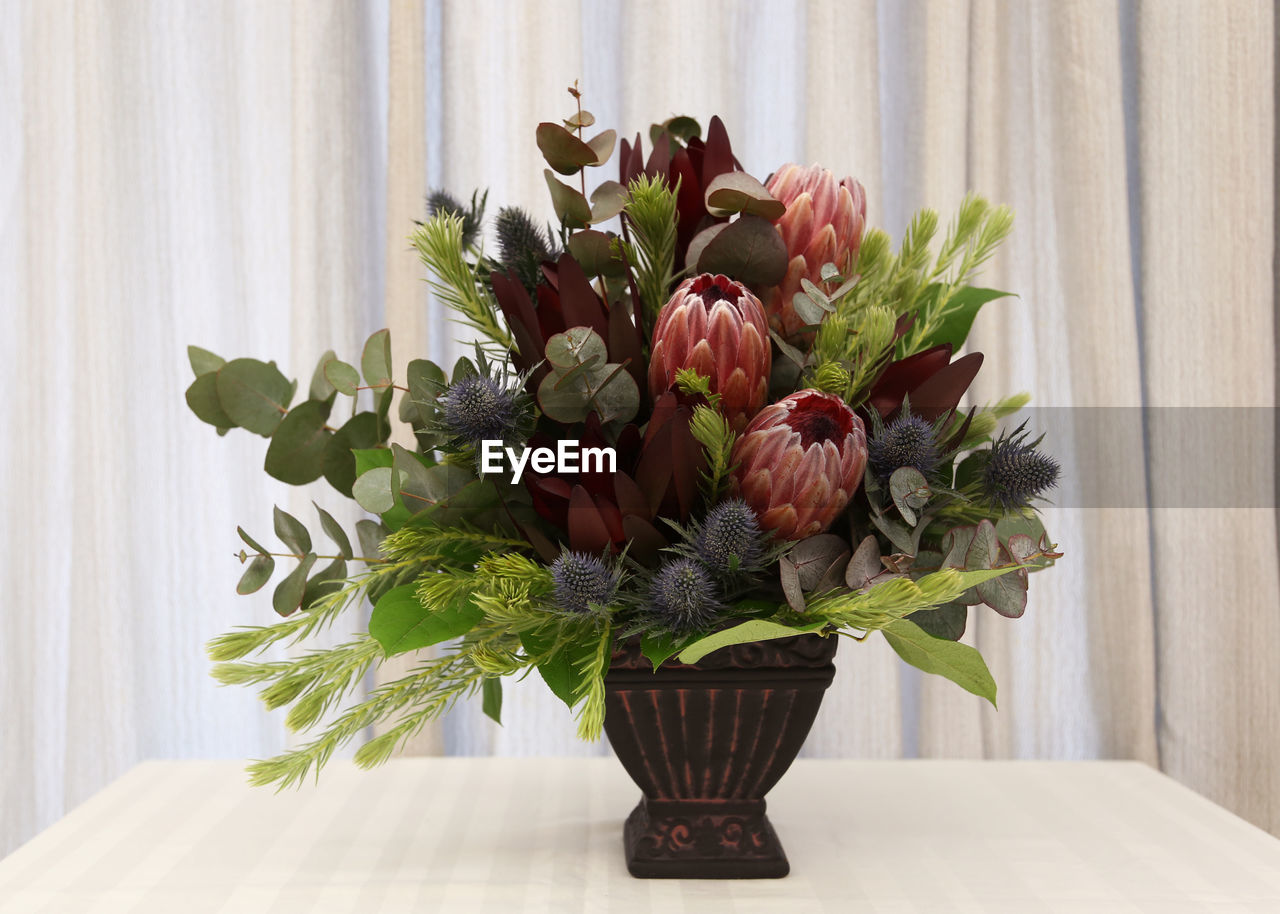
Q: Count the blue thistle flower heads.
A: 8